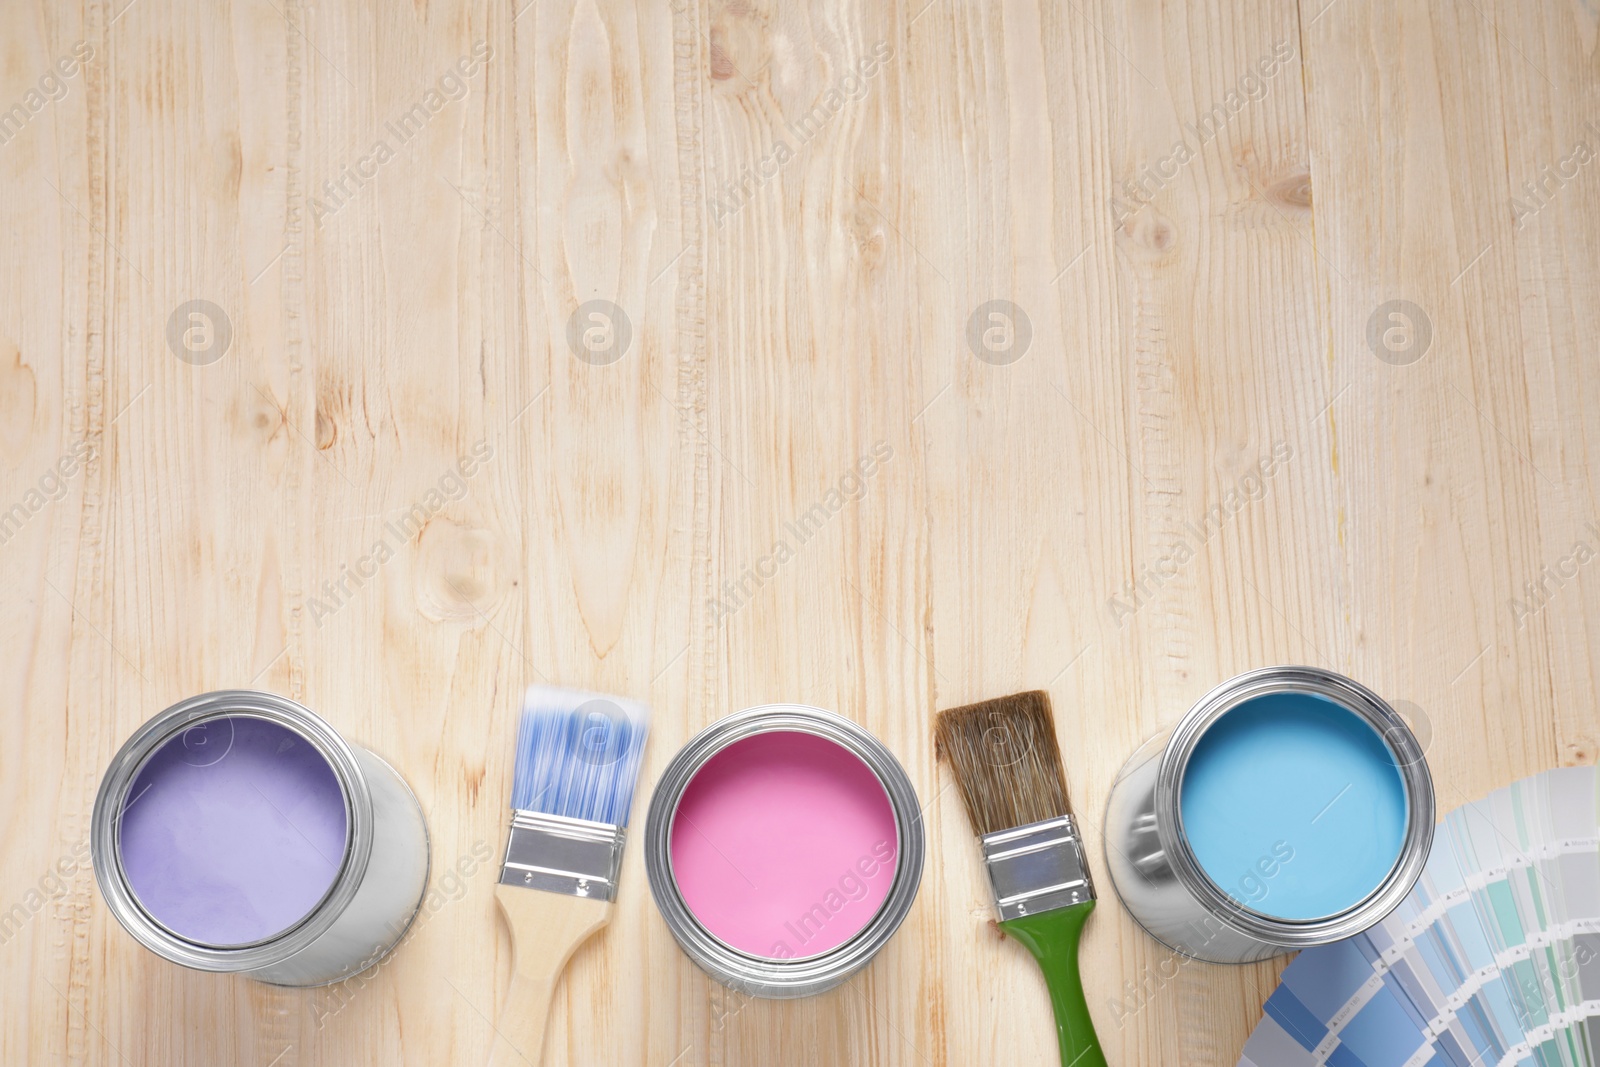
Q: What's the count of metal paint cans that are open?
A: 3